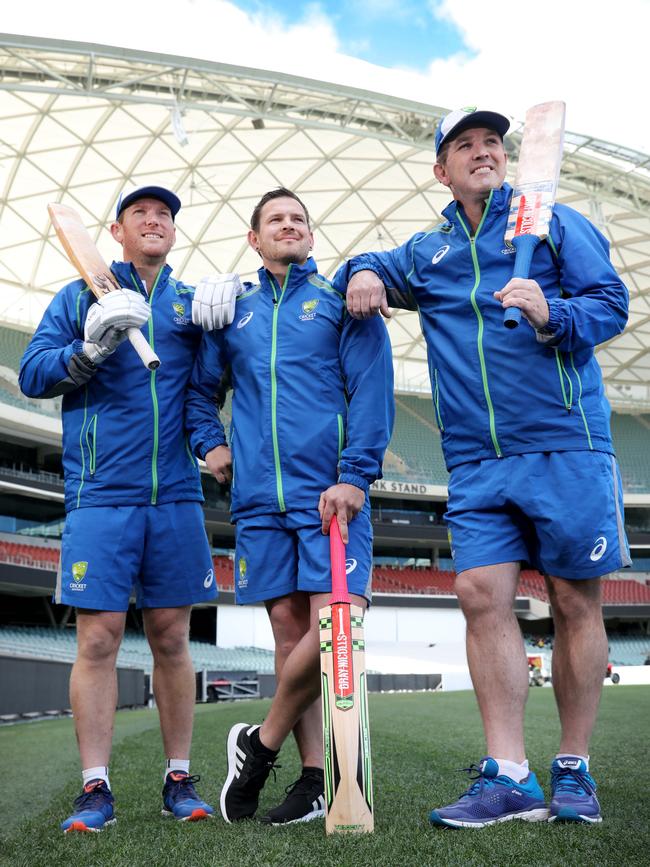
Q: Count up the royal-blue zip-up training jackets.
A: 3